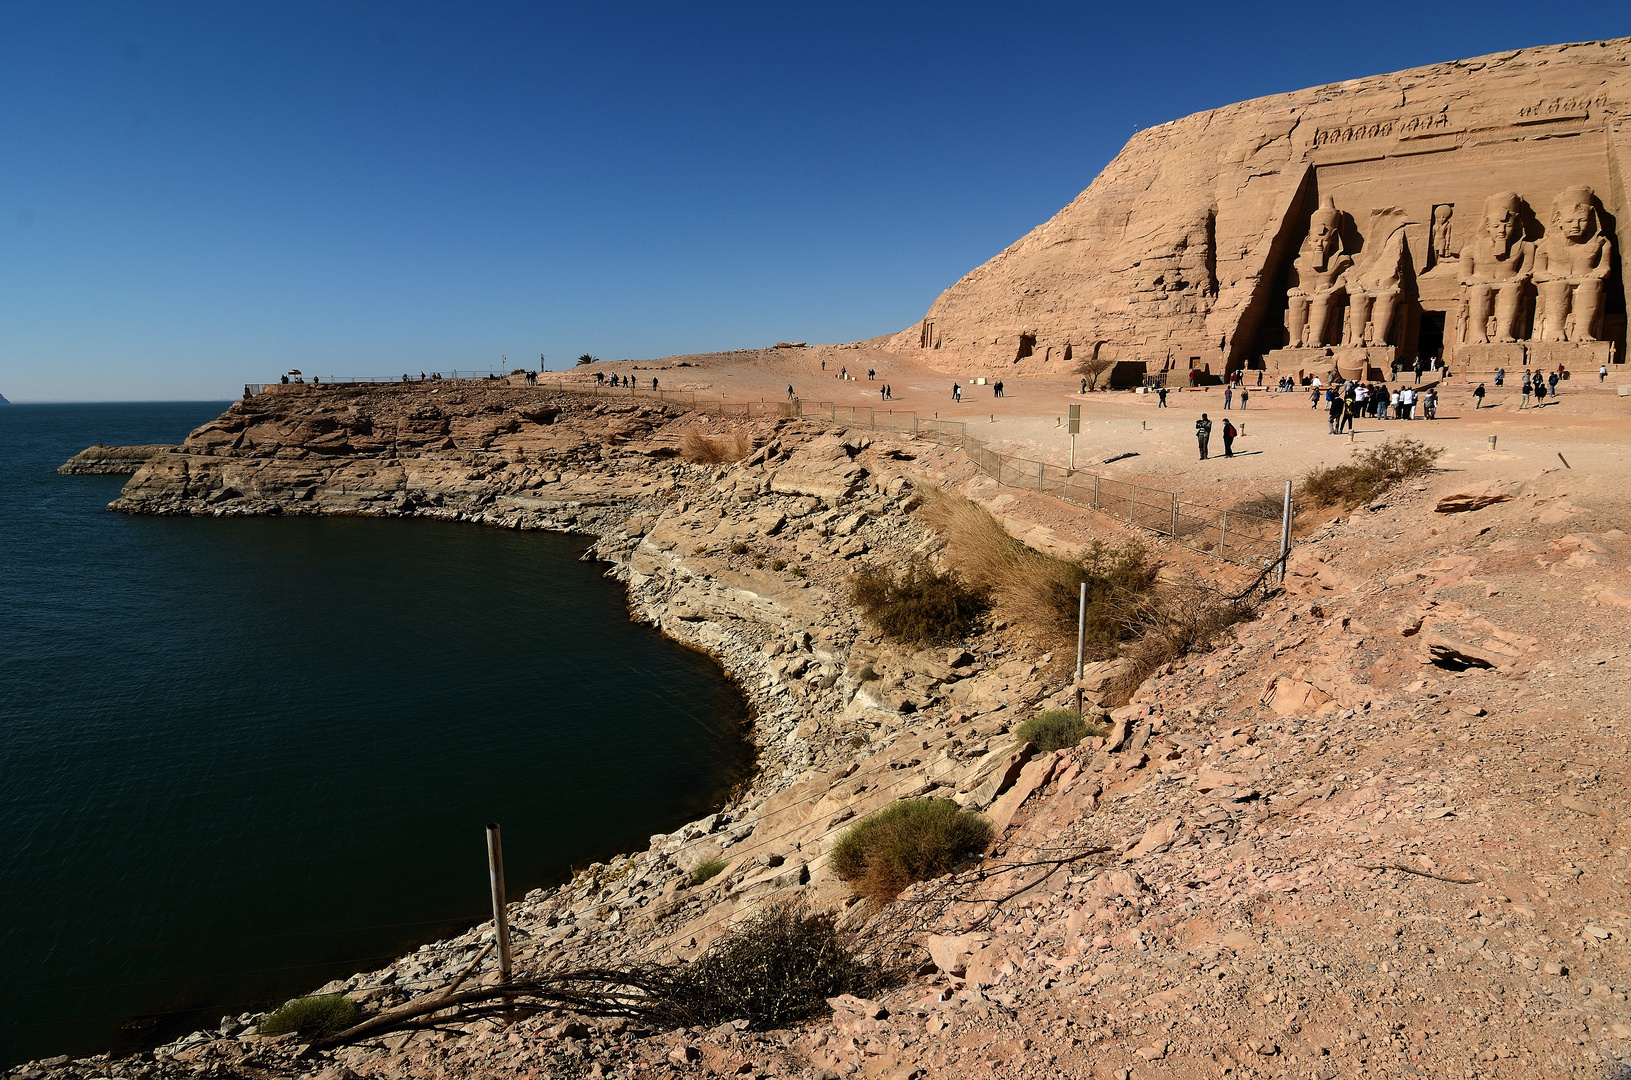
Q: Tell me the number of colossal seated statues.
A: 4